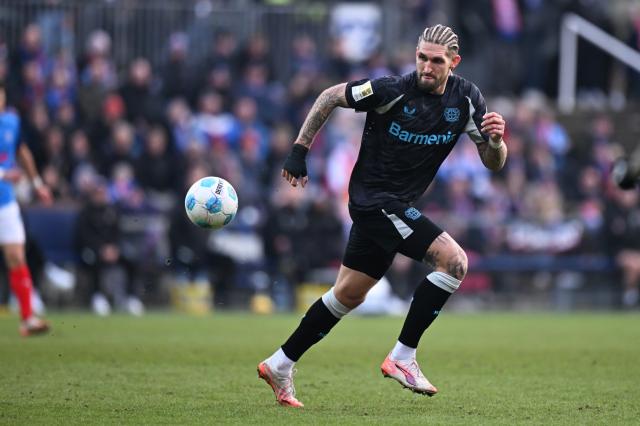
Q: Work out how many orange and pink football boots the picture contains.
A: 2